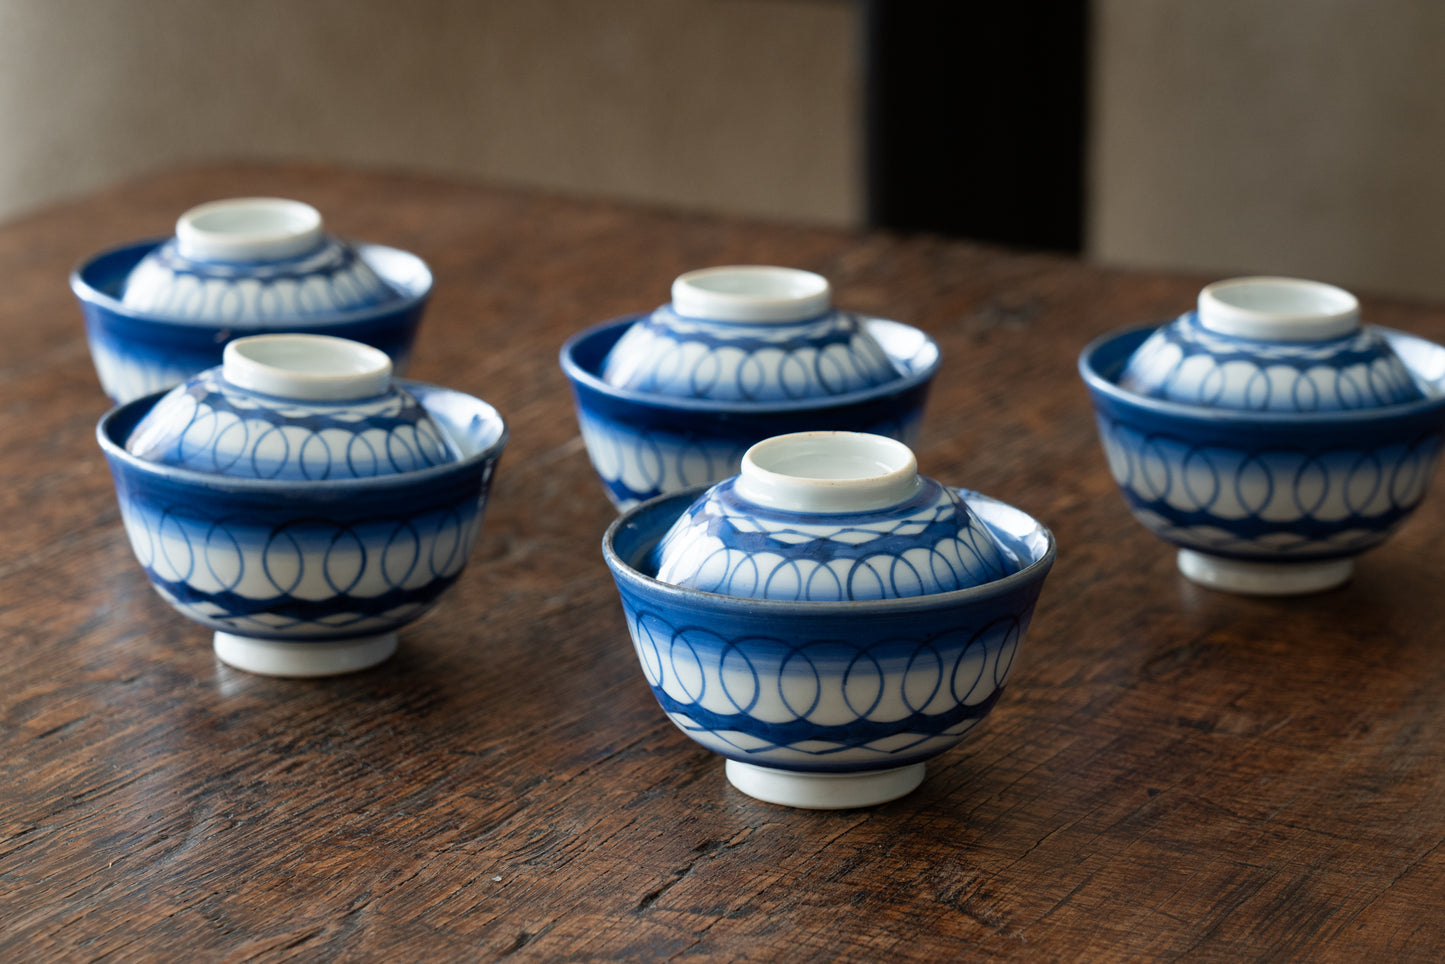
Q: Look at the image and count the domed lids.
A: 5